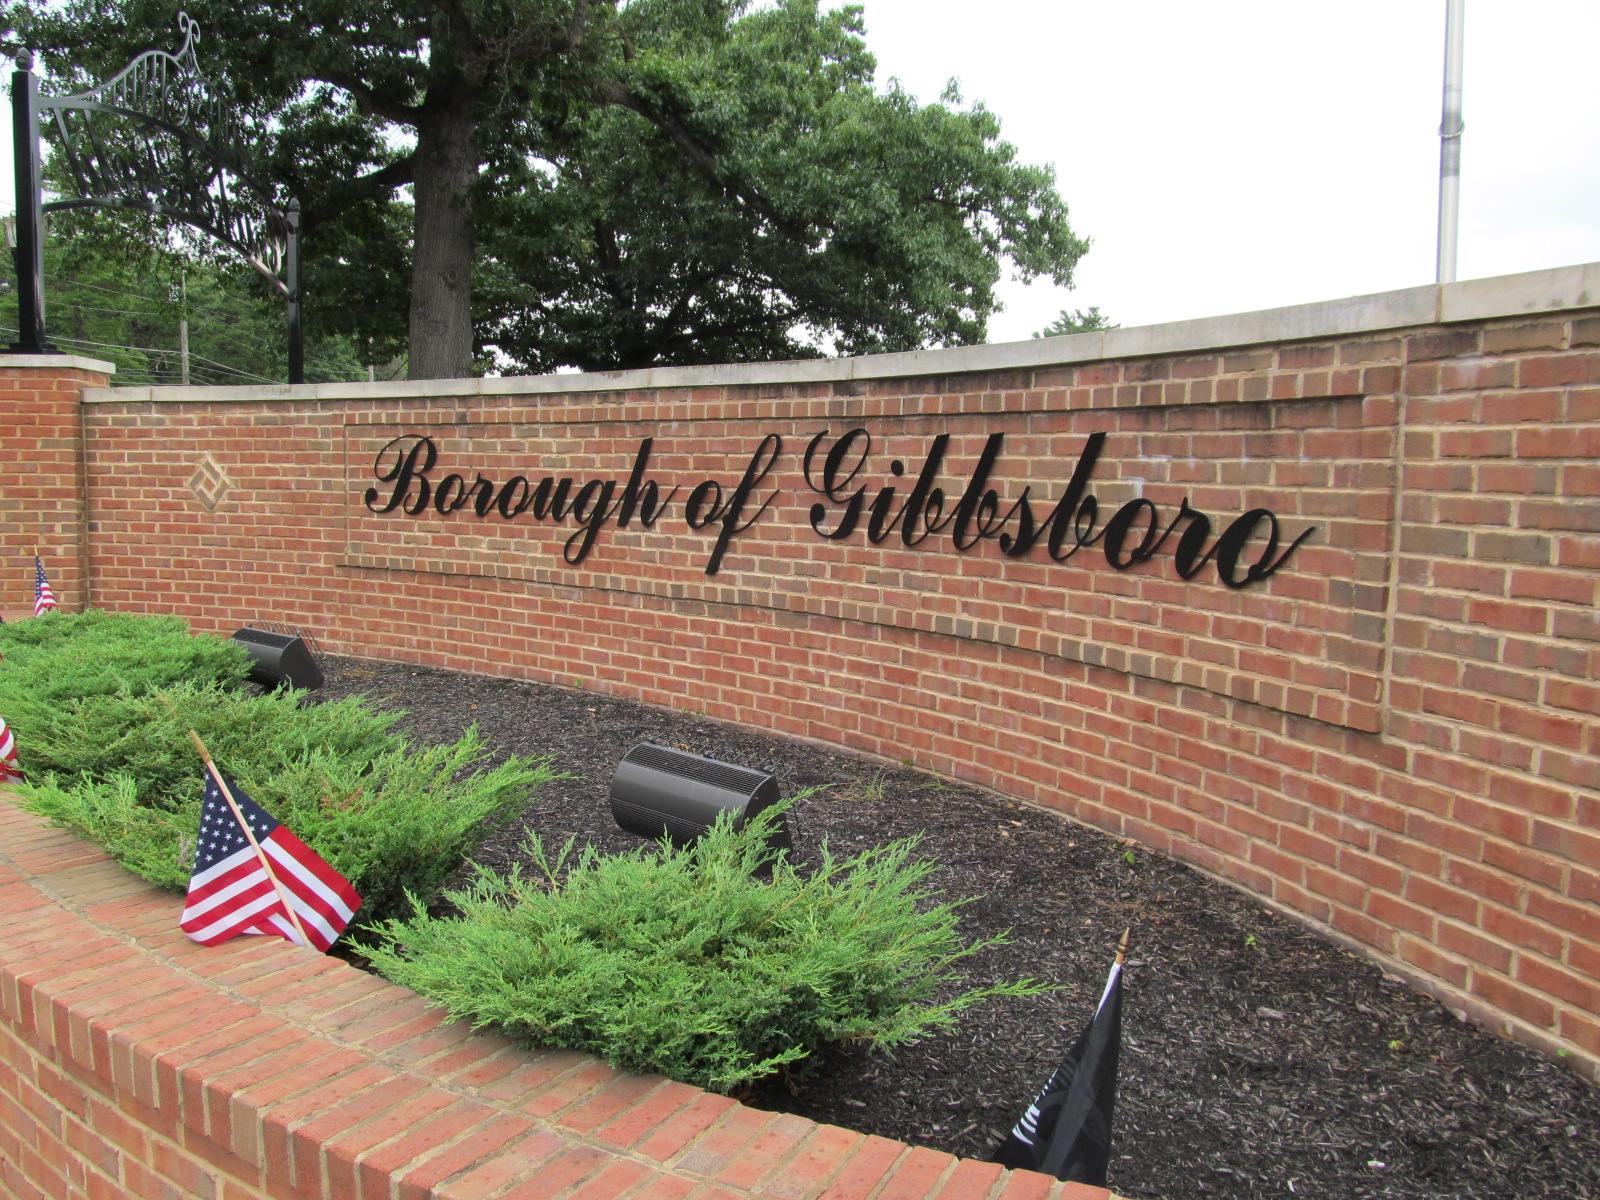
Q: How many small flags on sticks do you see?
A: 4